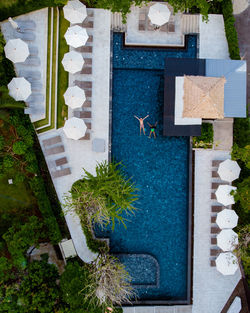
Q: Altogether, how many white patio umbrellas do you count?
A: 13